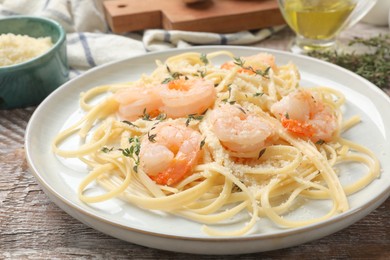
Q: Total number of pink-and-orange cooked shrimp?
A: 6